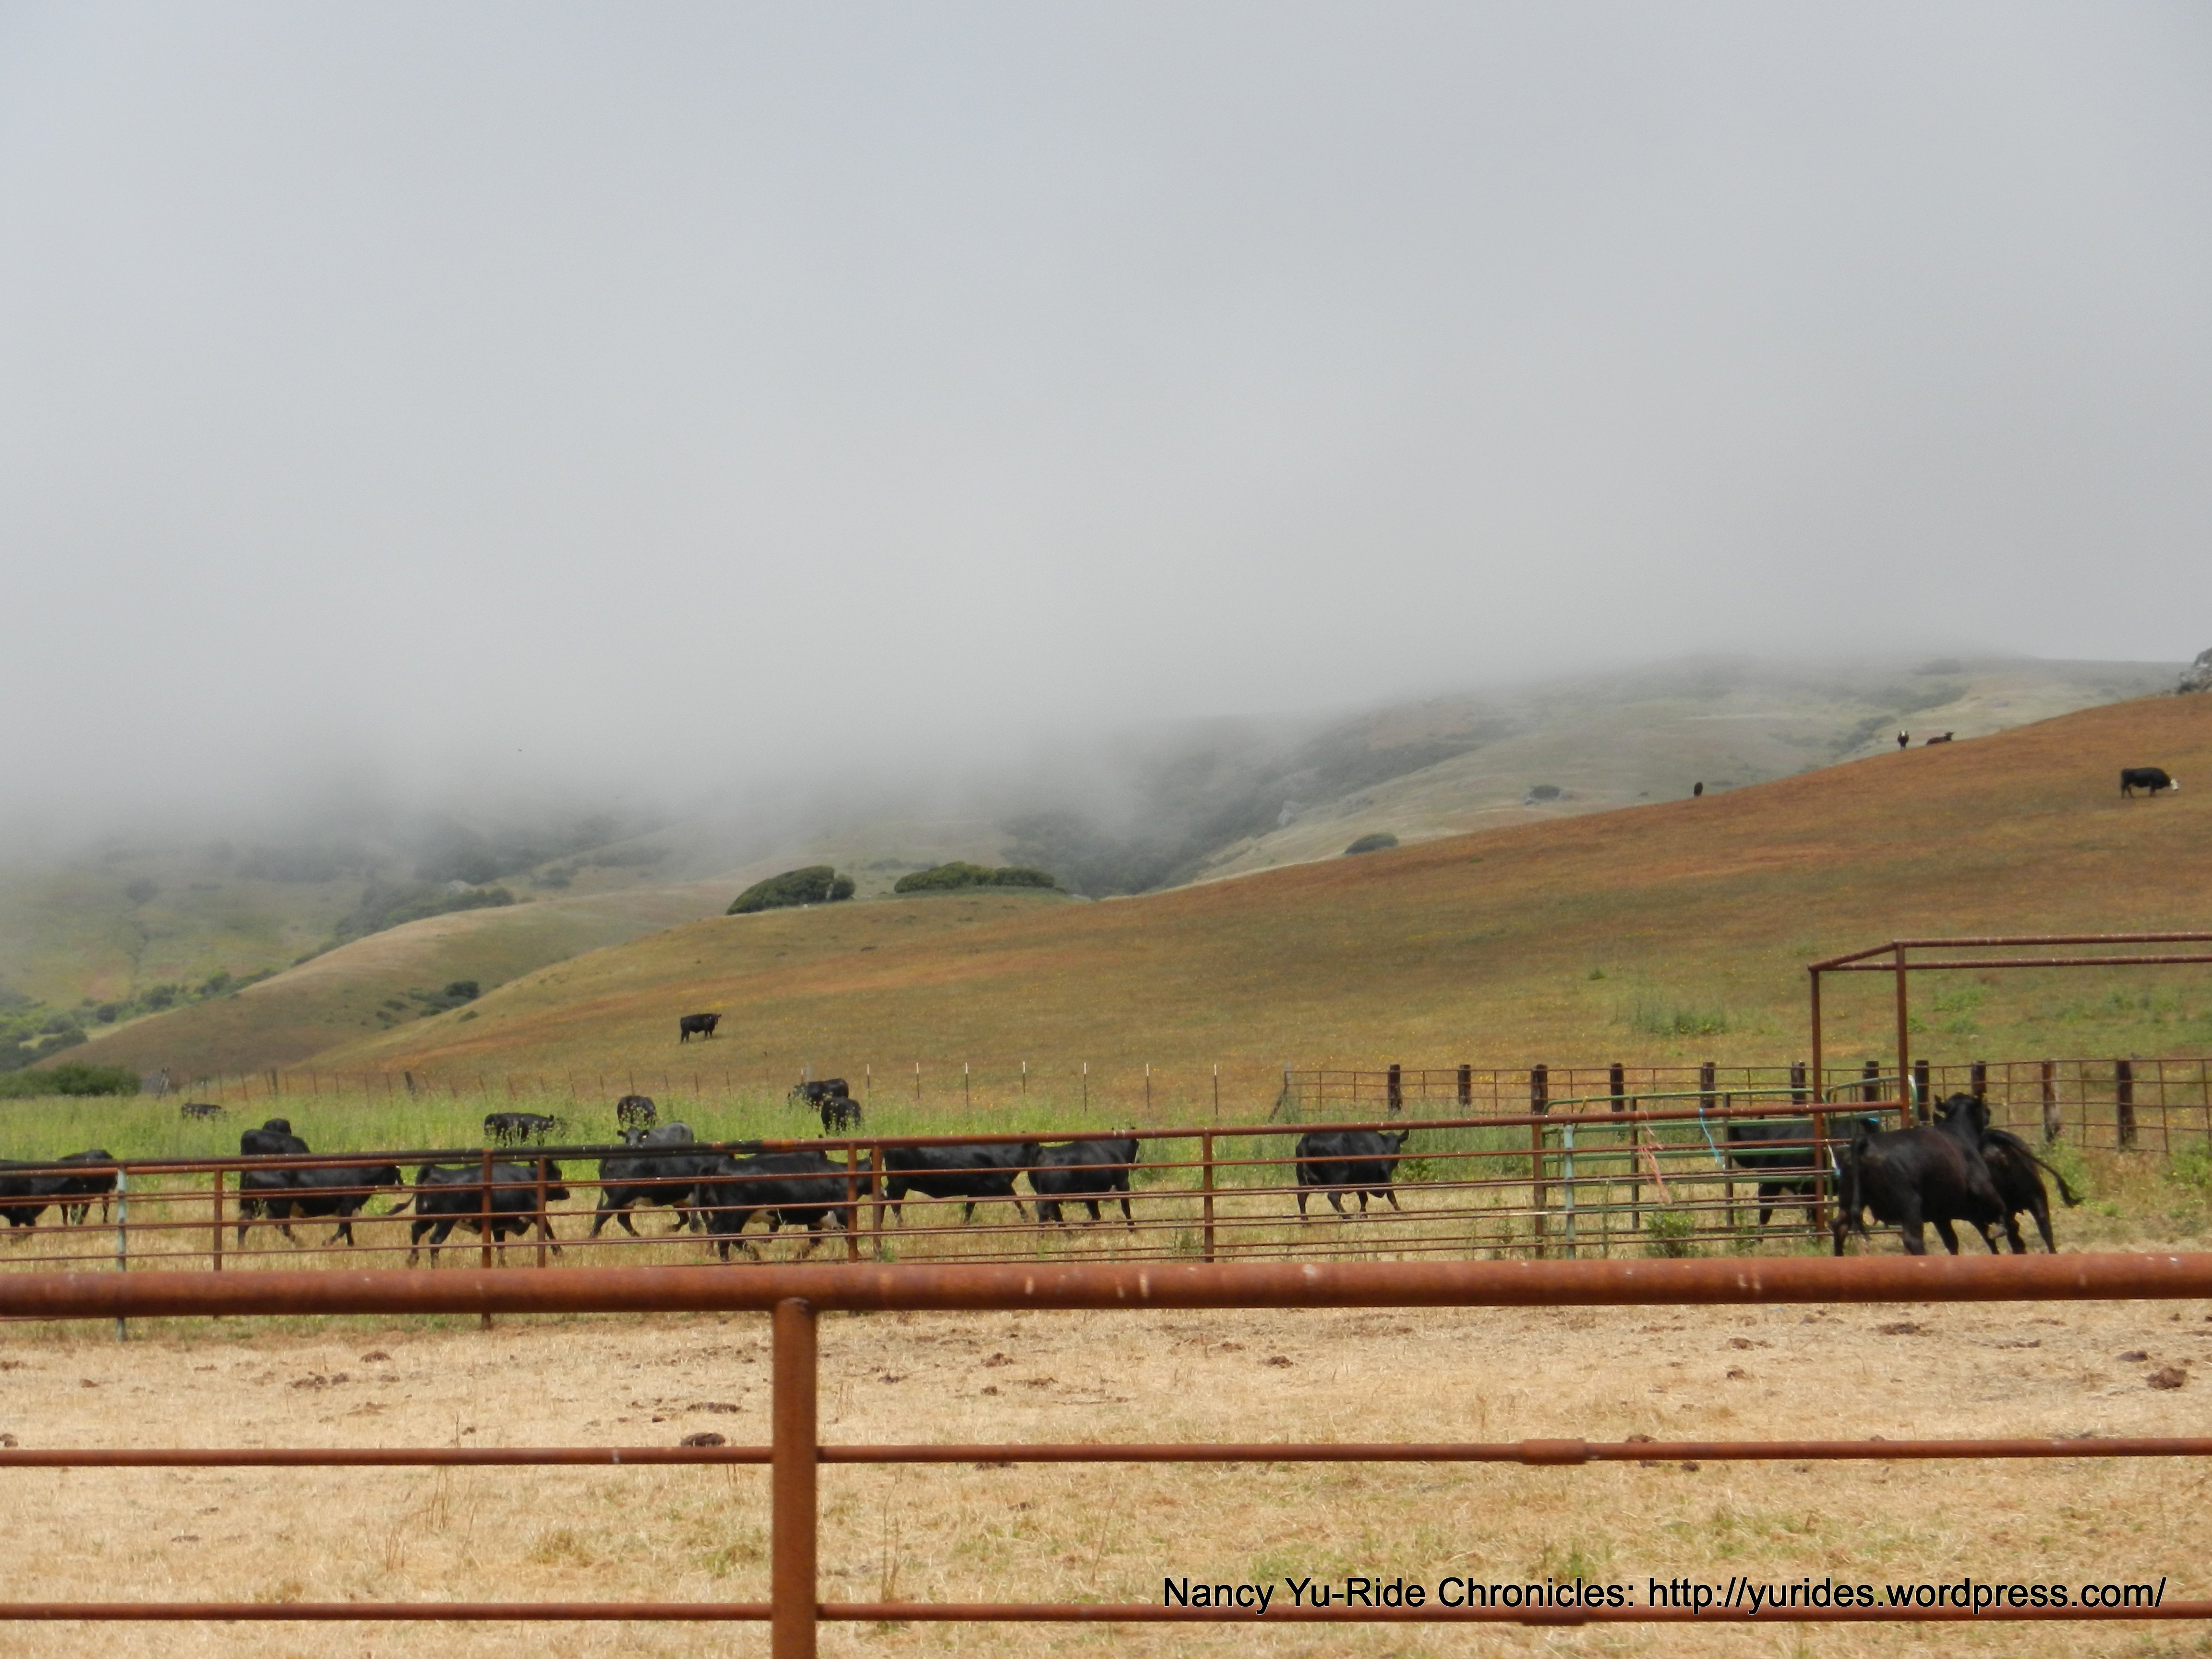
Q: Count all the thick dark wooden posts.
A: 11